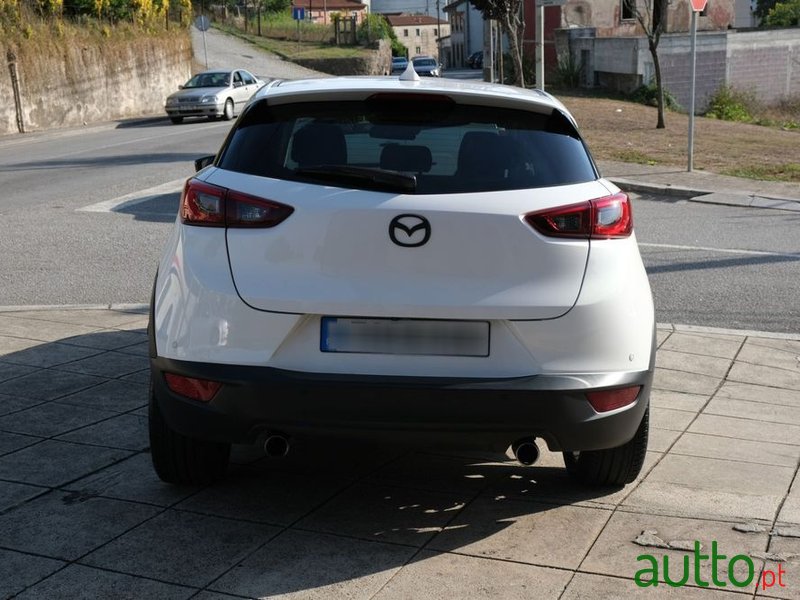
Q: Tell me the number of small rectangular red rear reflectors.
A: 2